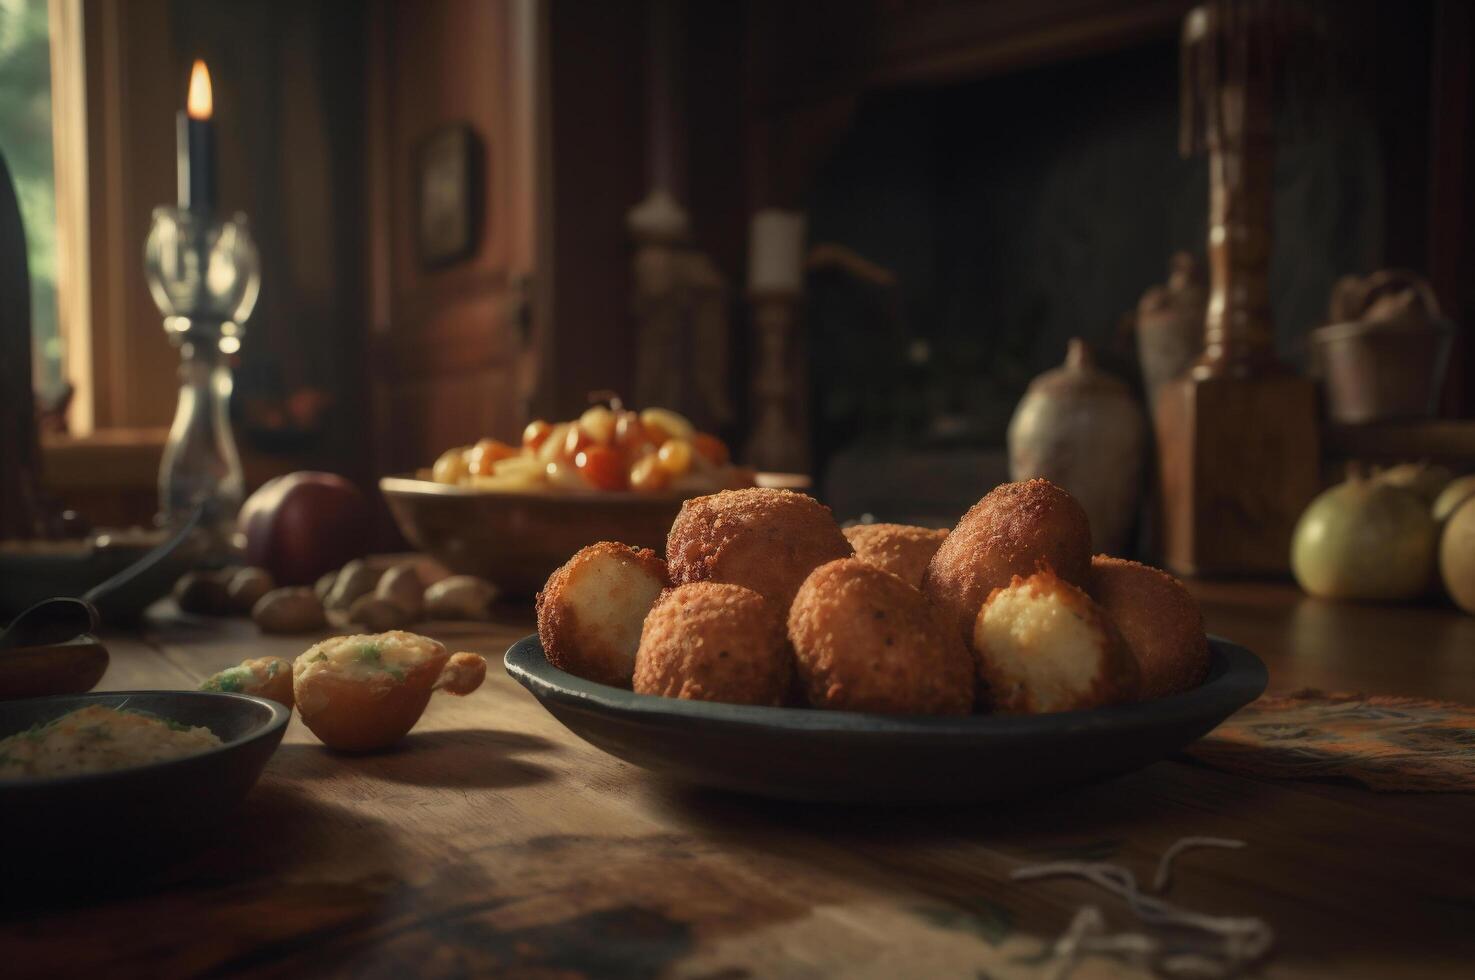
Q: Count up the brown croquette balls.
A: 8